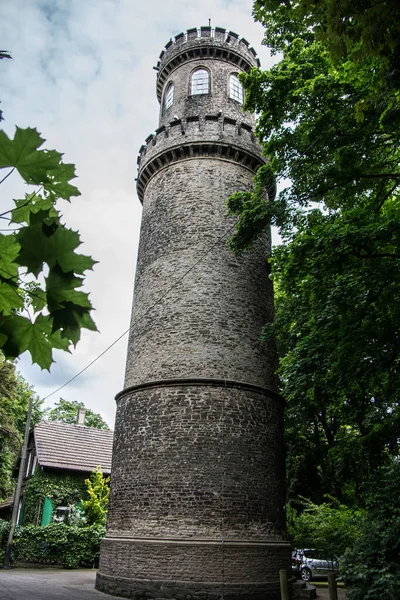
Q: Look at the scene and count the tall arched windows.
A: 3